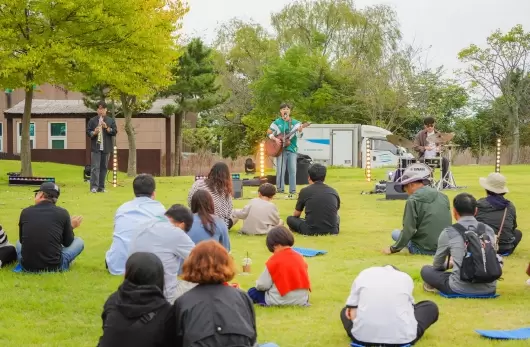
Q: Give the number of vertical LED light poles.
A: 4